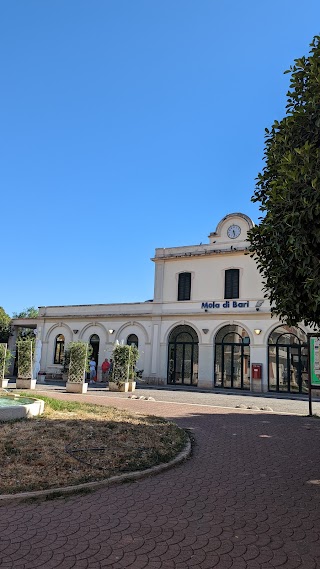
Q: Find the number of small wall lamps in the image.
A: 4